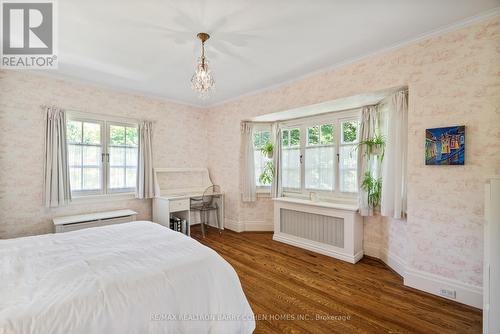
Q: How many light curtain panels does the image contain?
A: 6